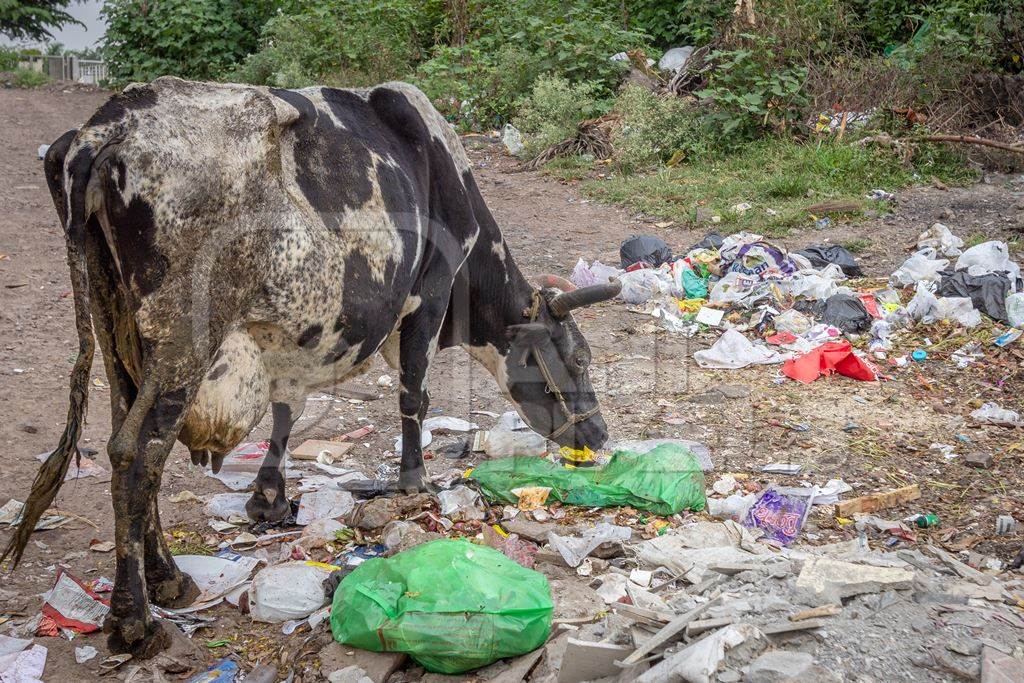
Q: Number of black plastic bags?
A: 5